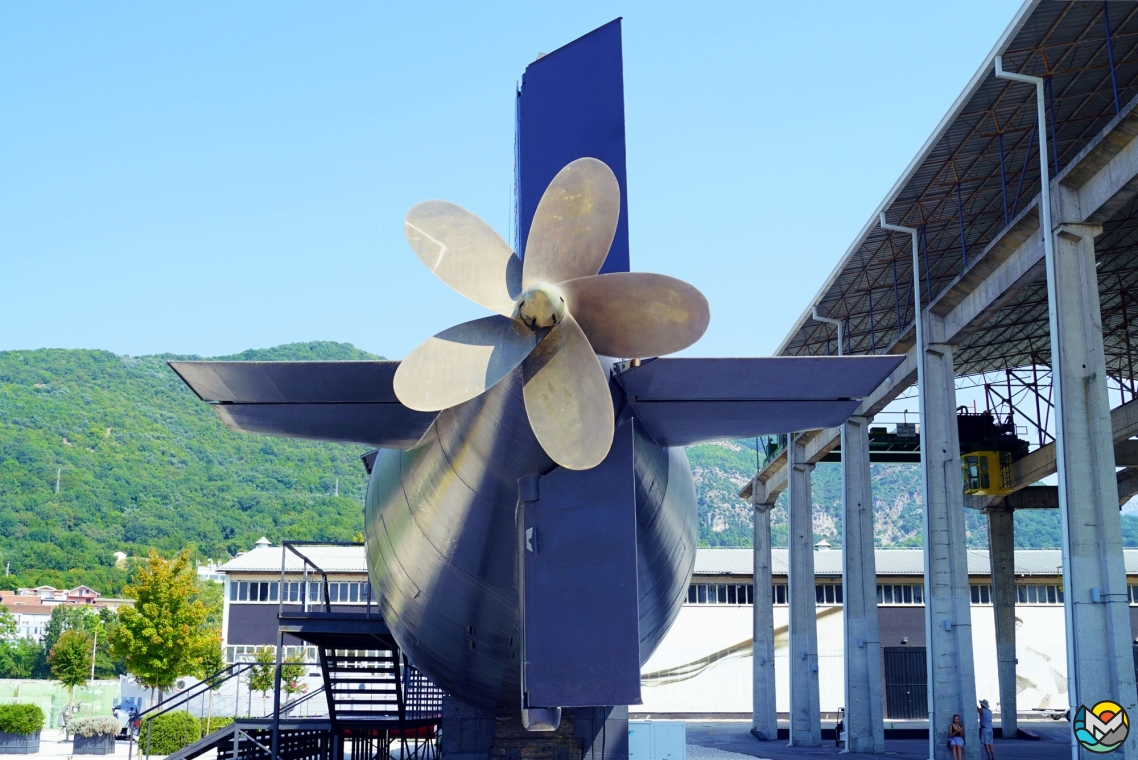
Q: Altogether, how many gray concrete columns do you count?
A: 6